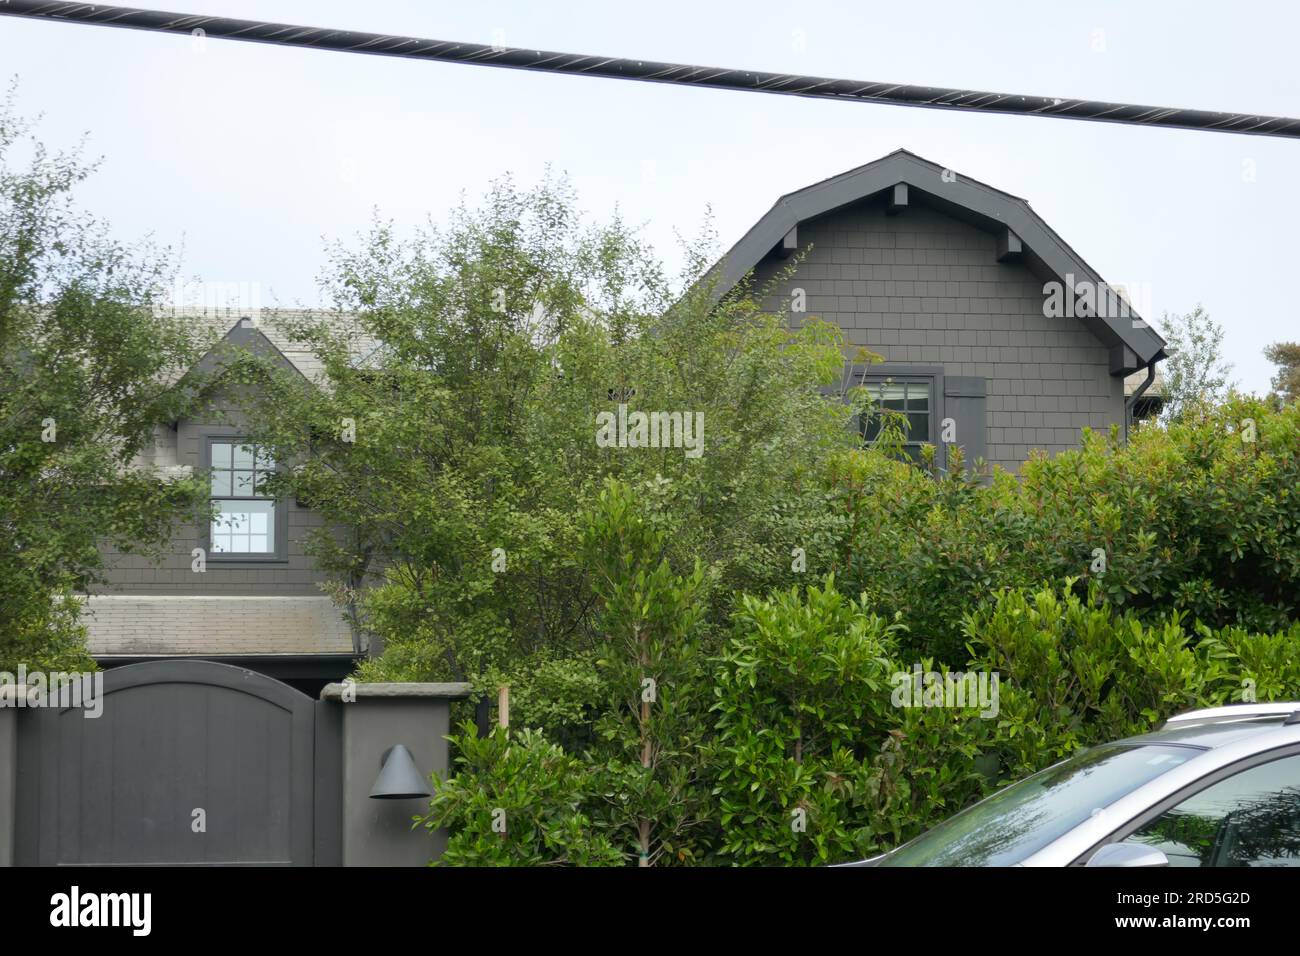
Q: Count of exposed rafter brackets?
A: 4